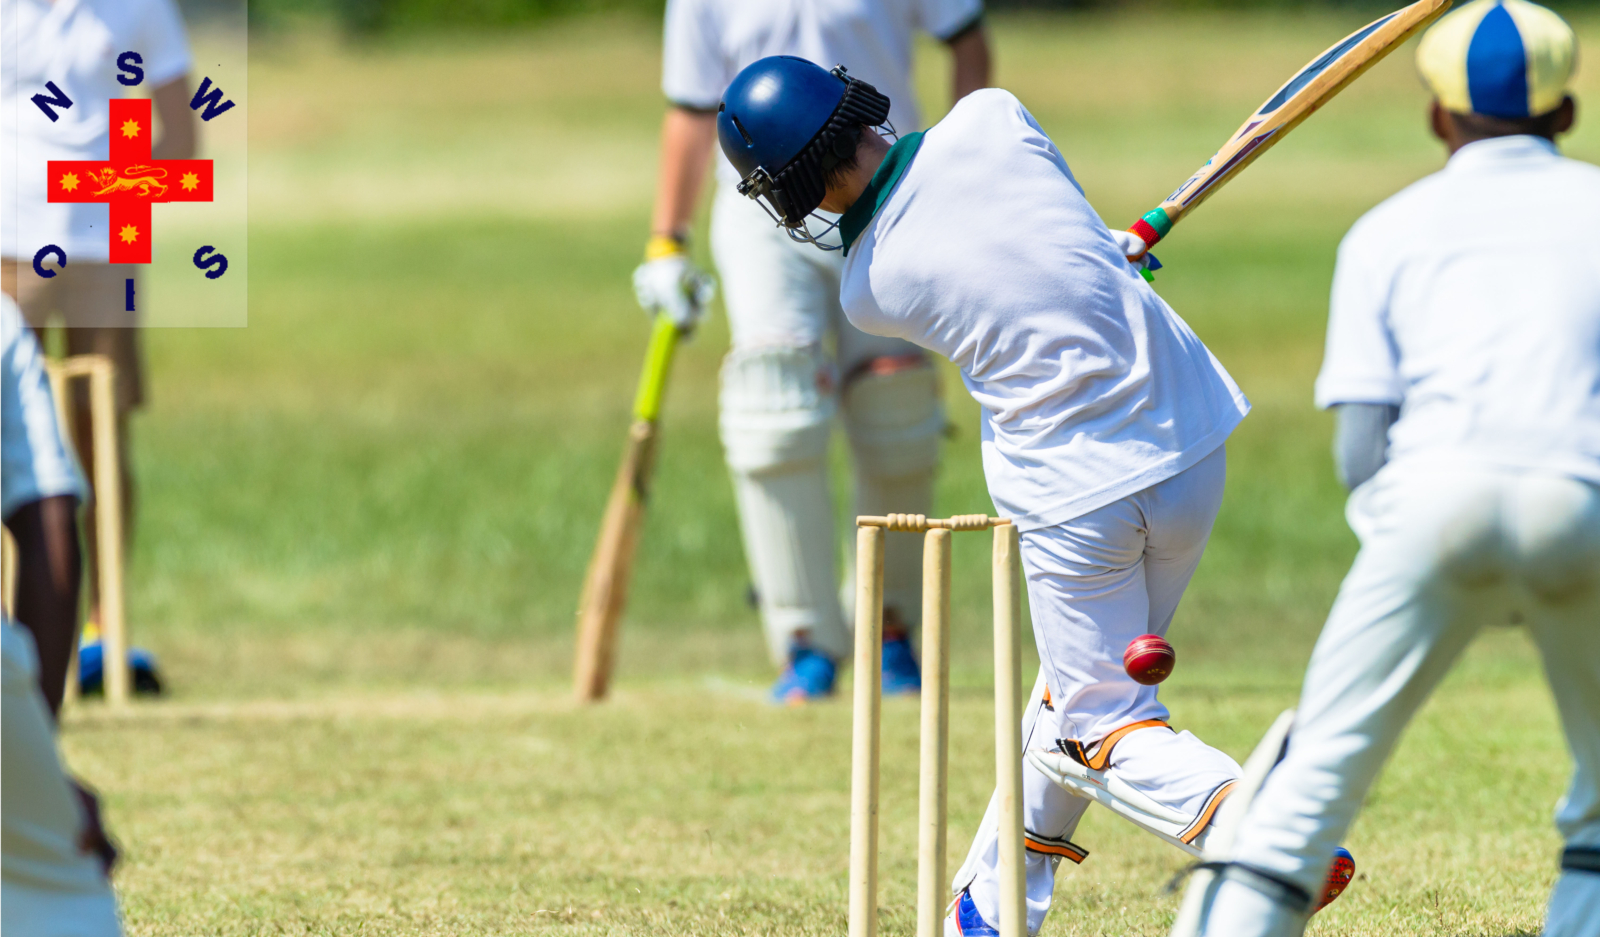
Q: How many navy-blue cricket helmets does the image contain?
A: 1